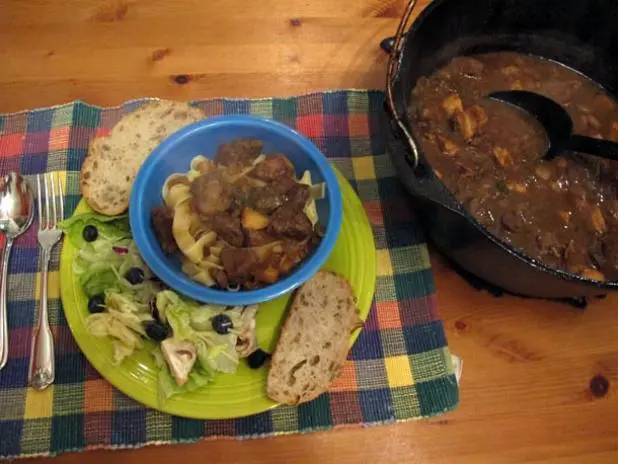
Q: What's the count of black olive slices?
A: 6